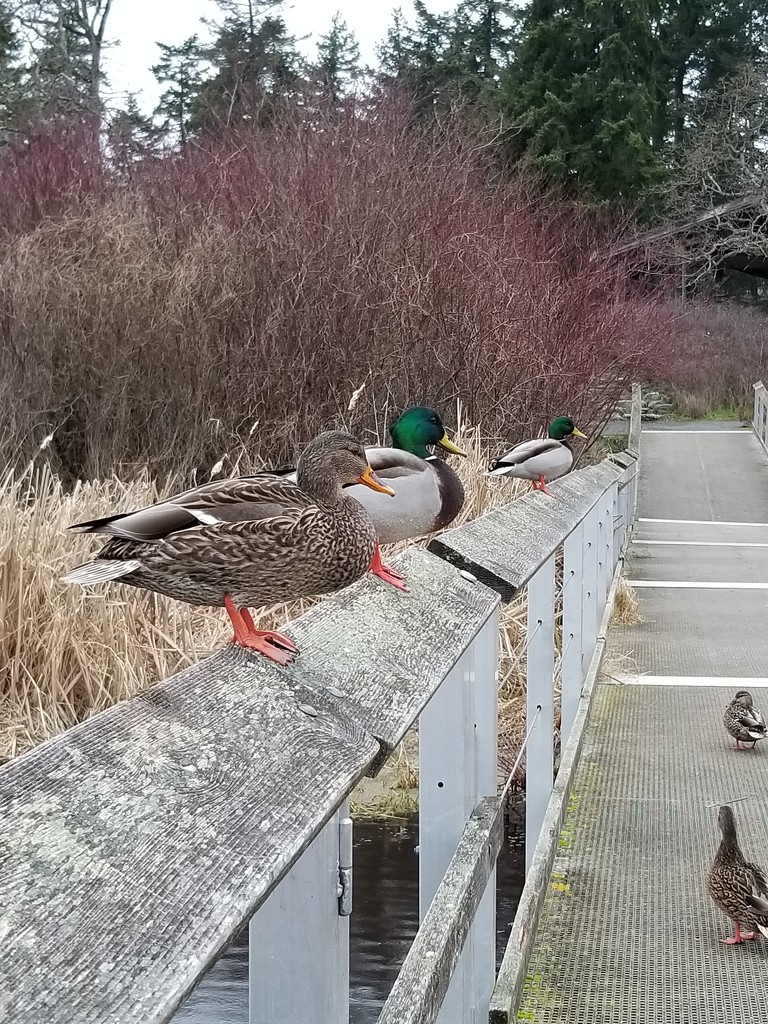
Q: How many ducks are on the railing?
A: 3